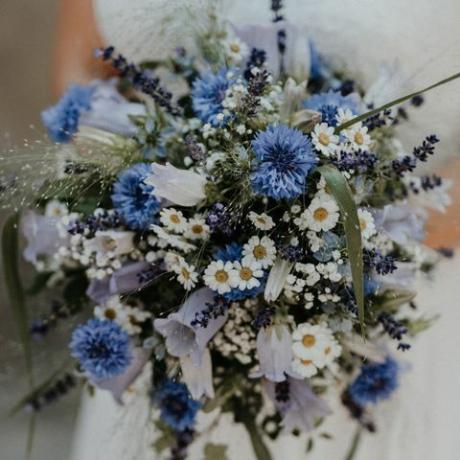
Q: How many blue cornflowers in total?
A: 9